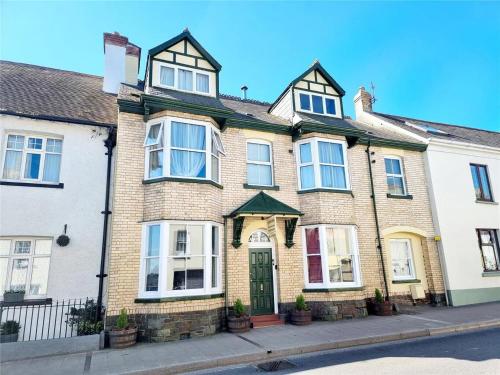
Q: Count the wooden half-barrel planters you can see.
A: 4